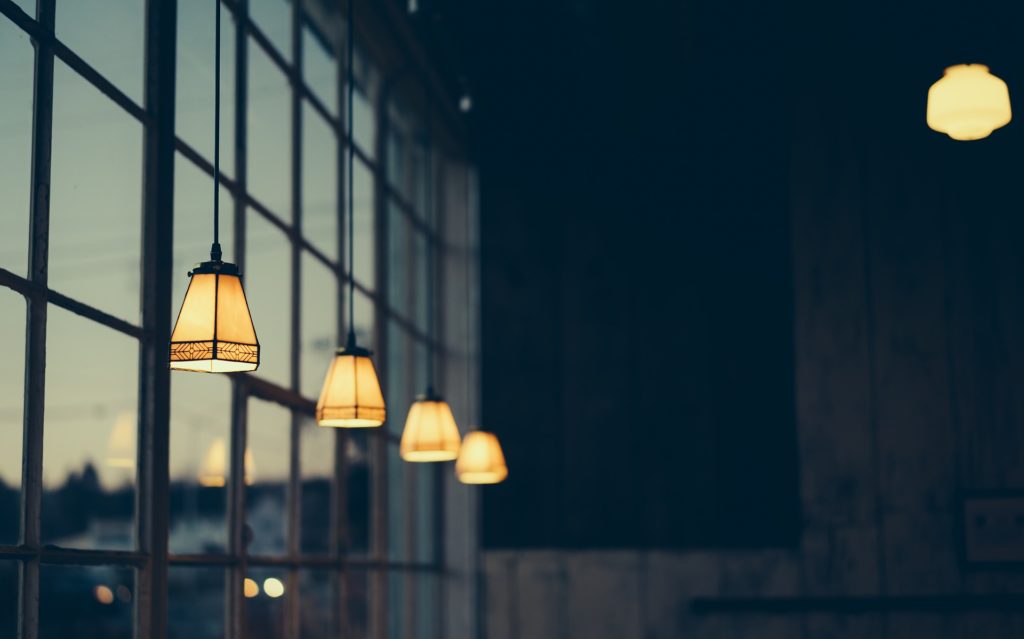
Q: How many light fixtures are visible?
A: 5